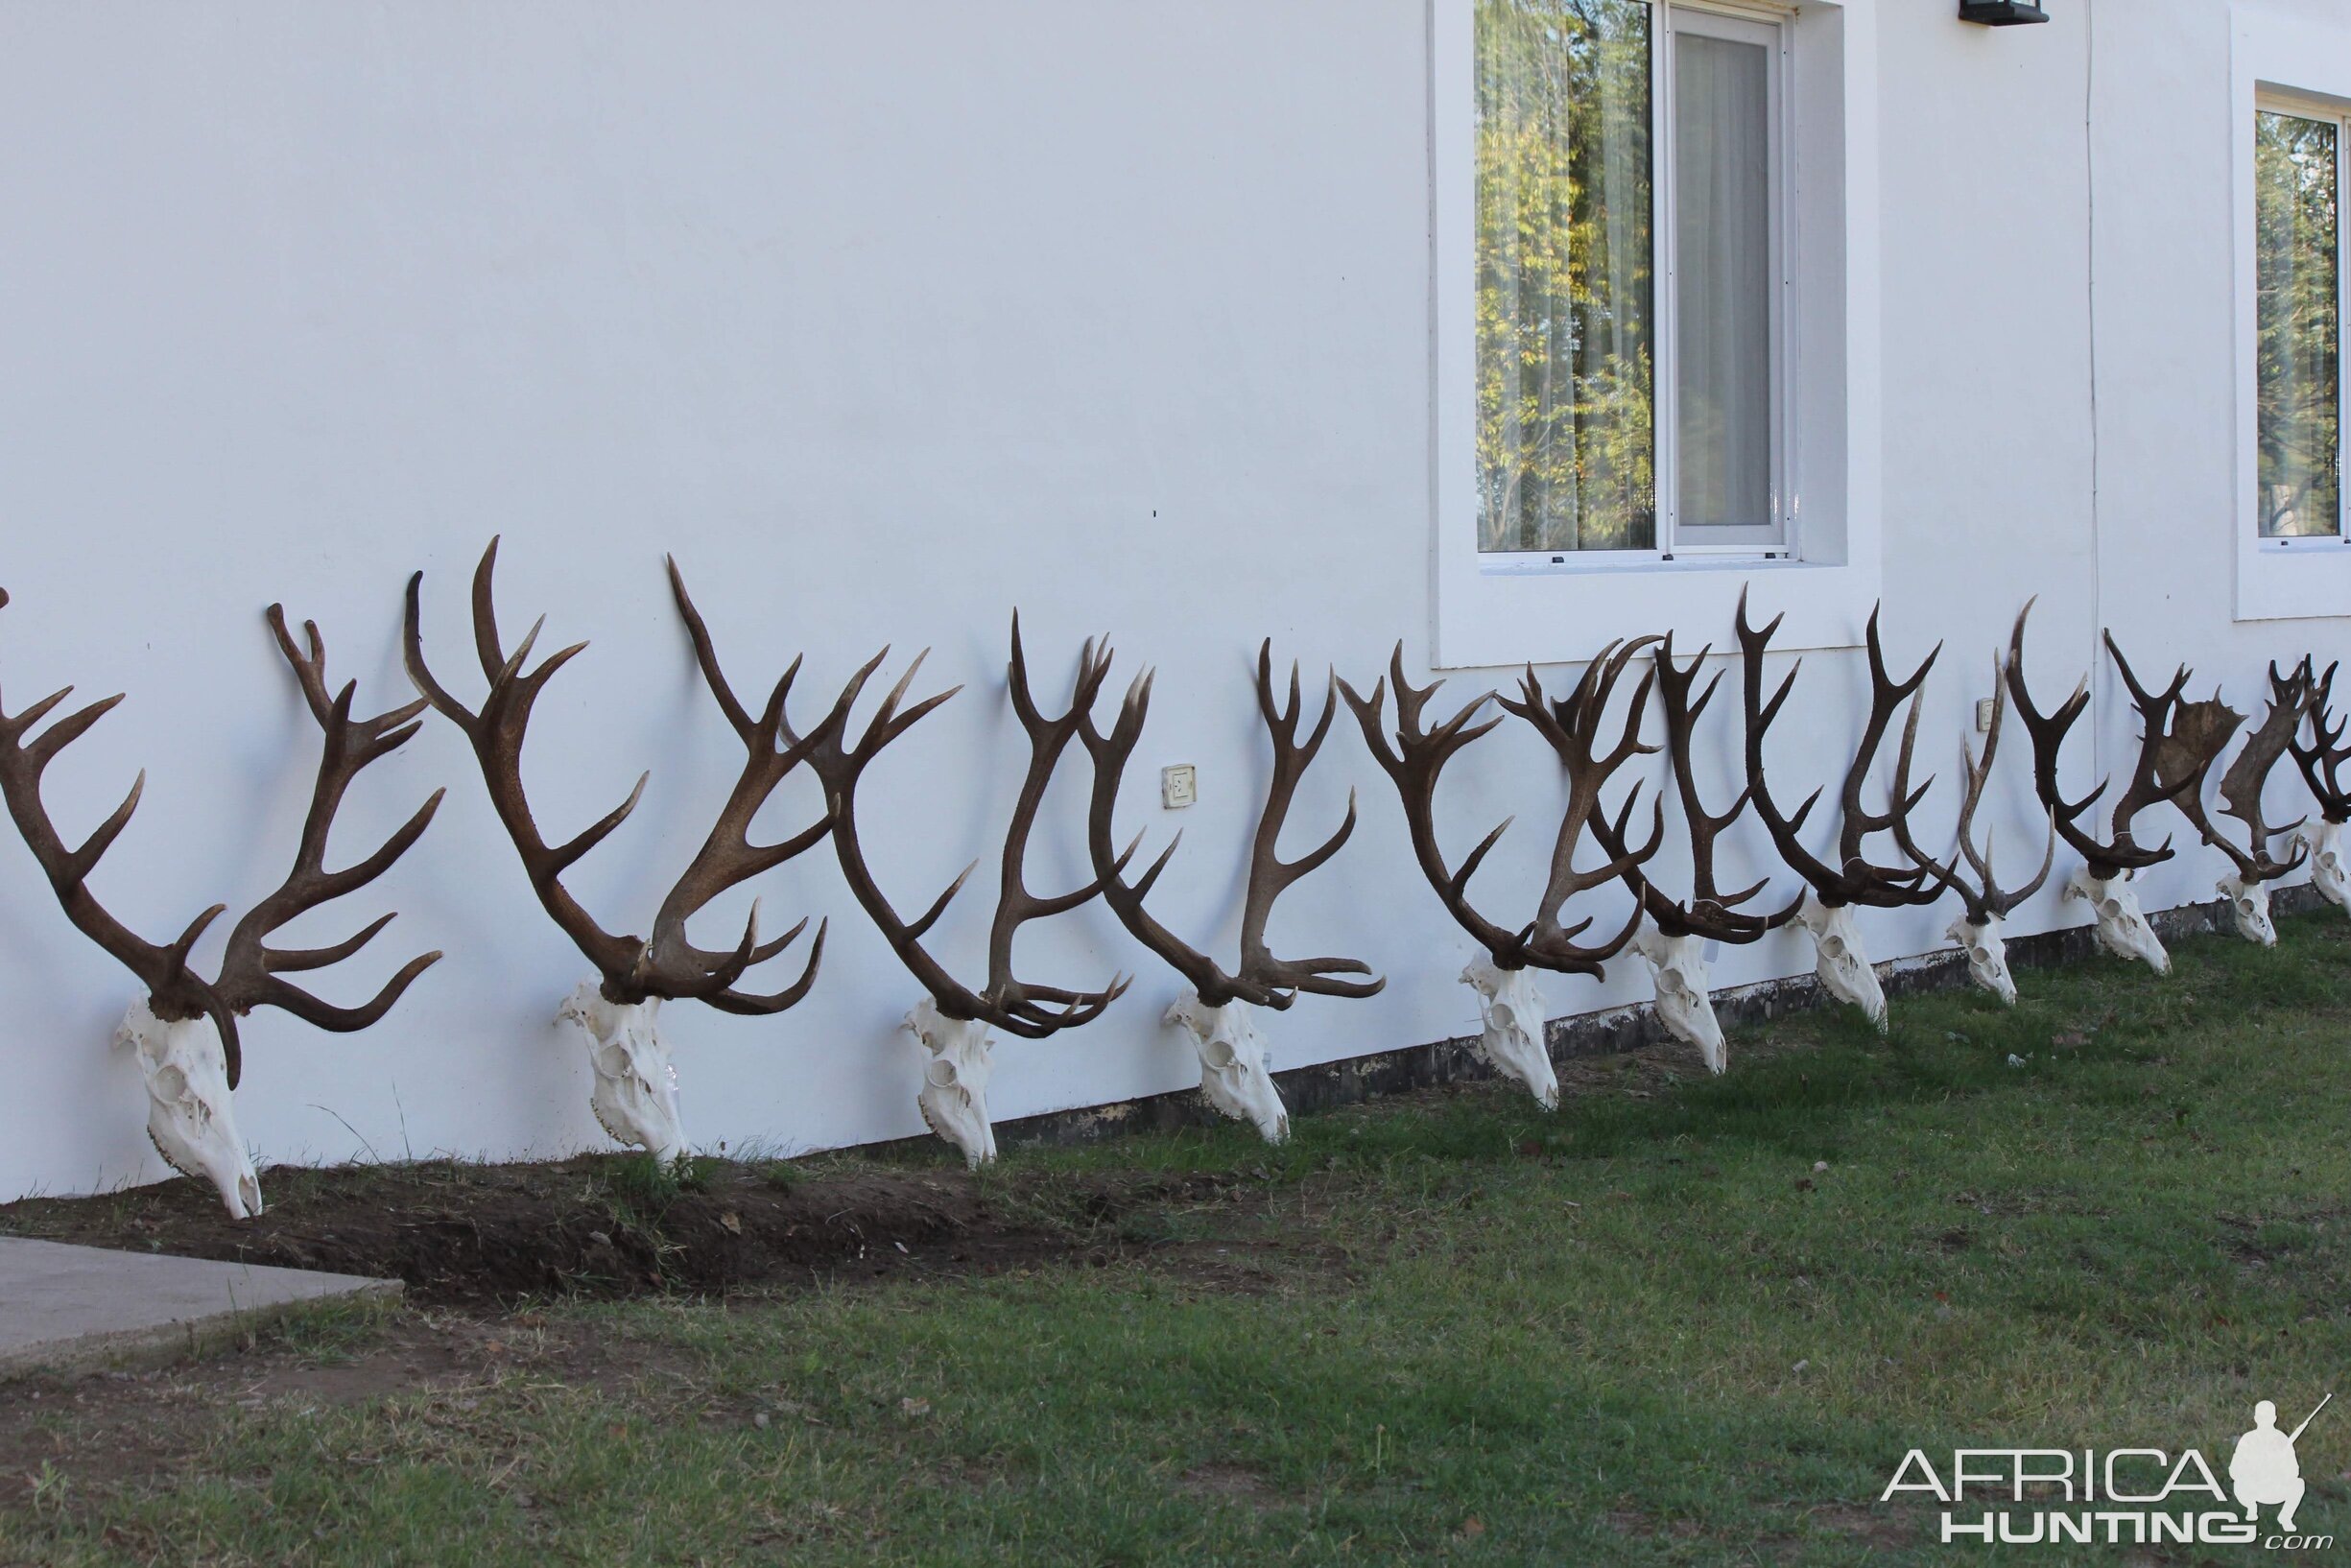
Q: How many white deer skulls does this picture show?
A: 11